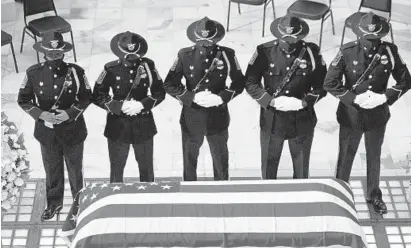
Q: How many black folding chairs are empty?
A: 5